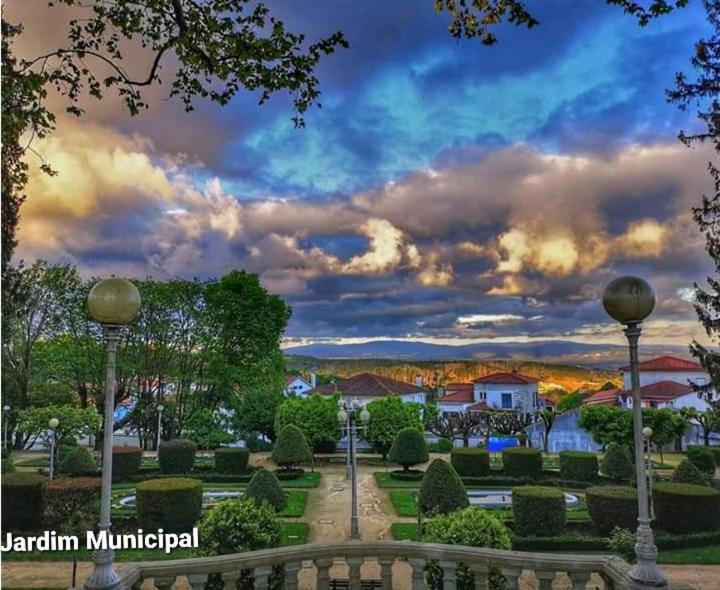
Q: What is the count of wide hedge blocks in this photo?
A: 12